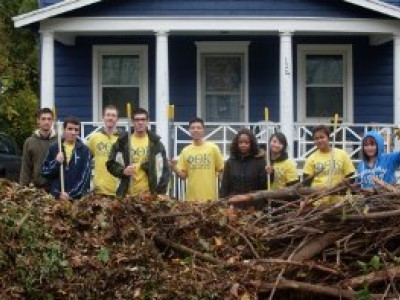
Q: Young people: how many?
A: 9